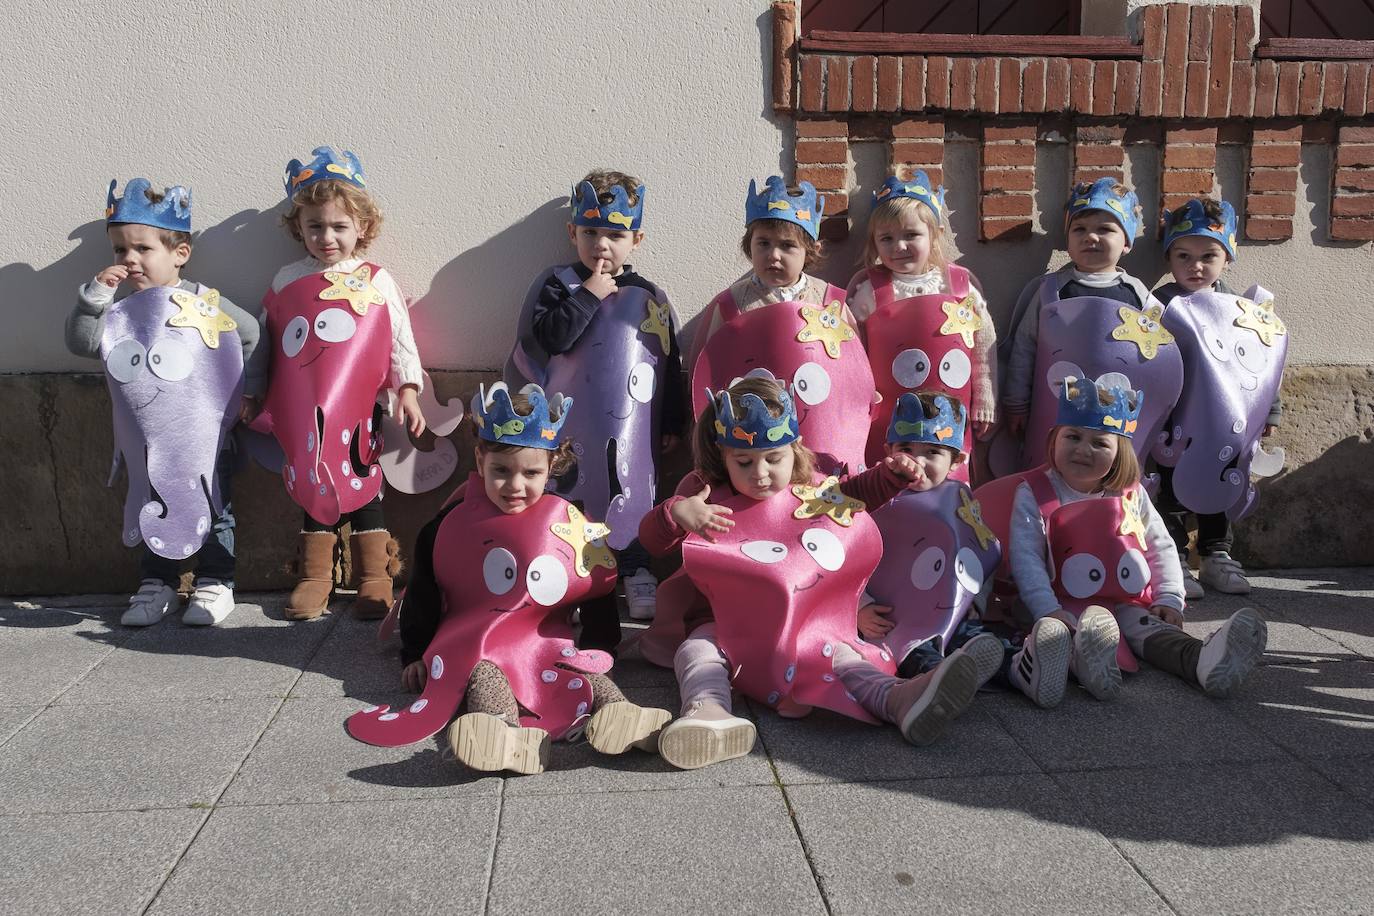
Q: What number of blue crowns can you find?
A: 11